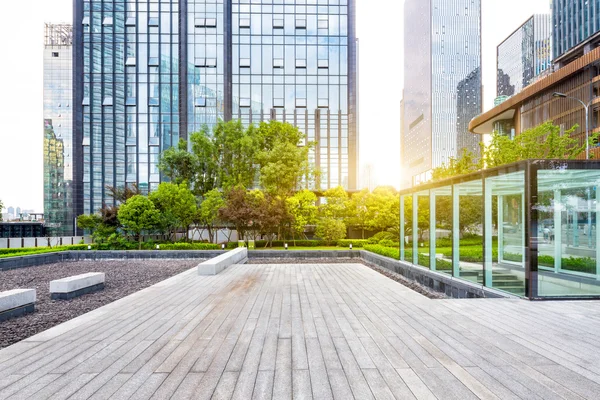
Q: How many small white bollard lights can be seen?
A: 5